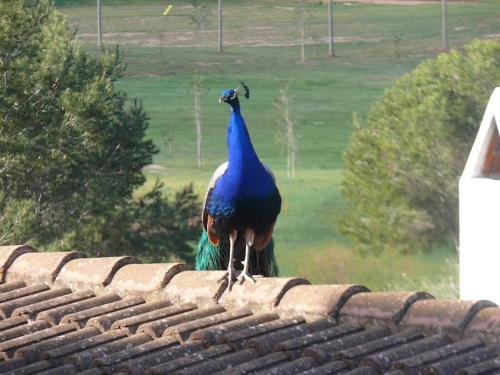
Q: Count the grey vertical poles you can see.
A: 4